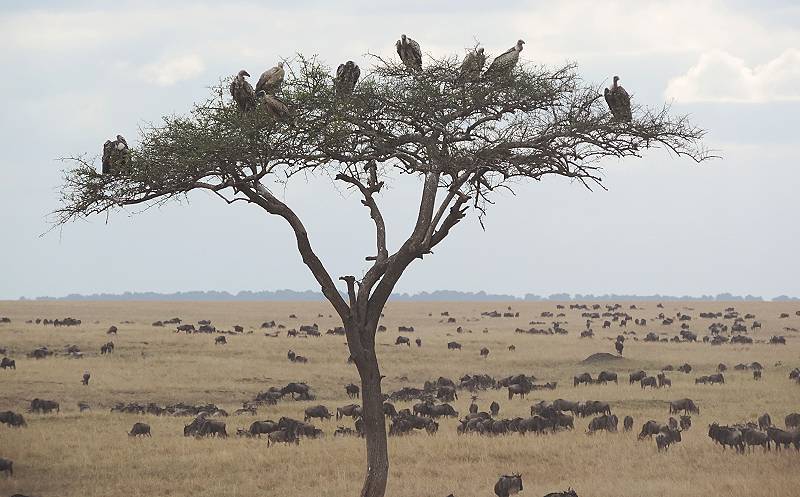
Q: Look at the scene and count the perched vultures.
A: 9